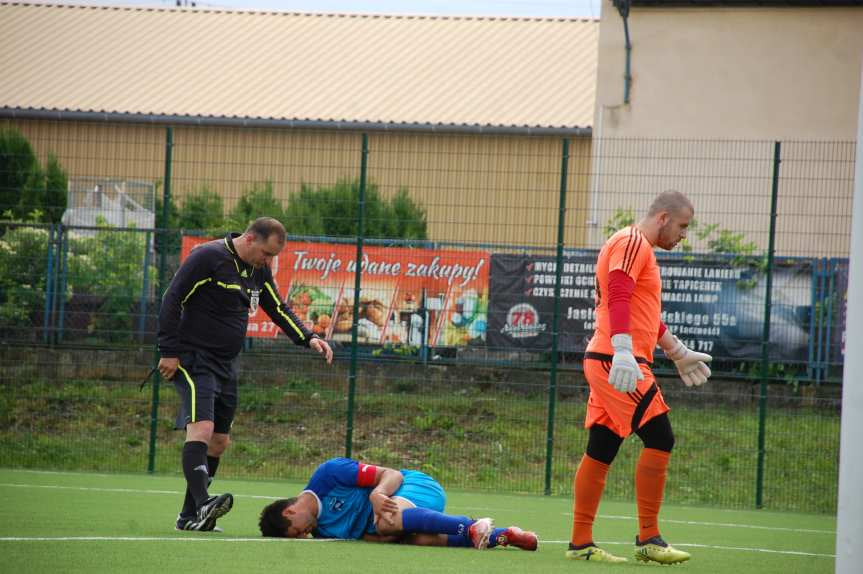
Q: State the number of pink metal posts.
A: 0